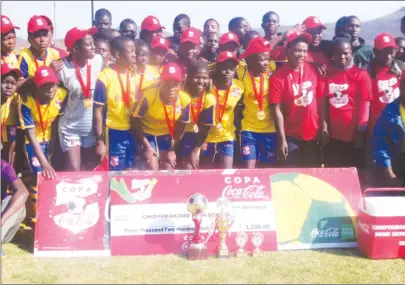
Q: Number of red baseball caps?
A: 15